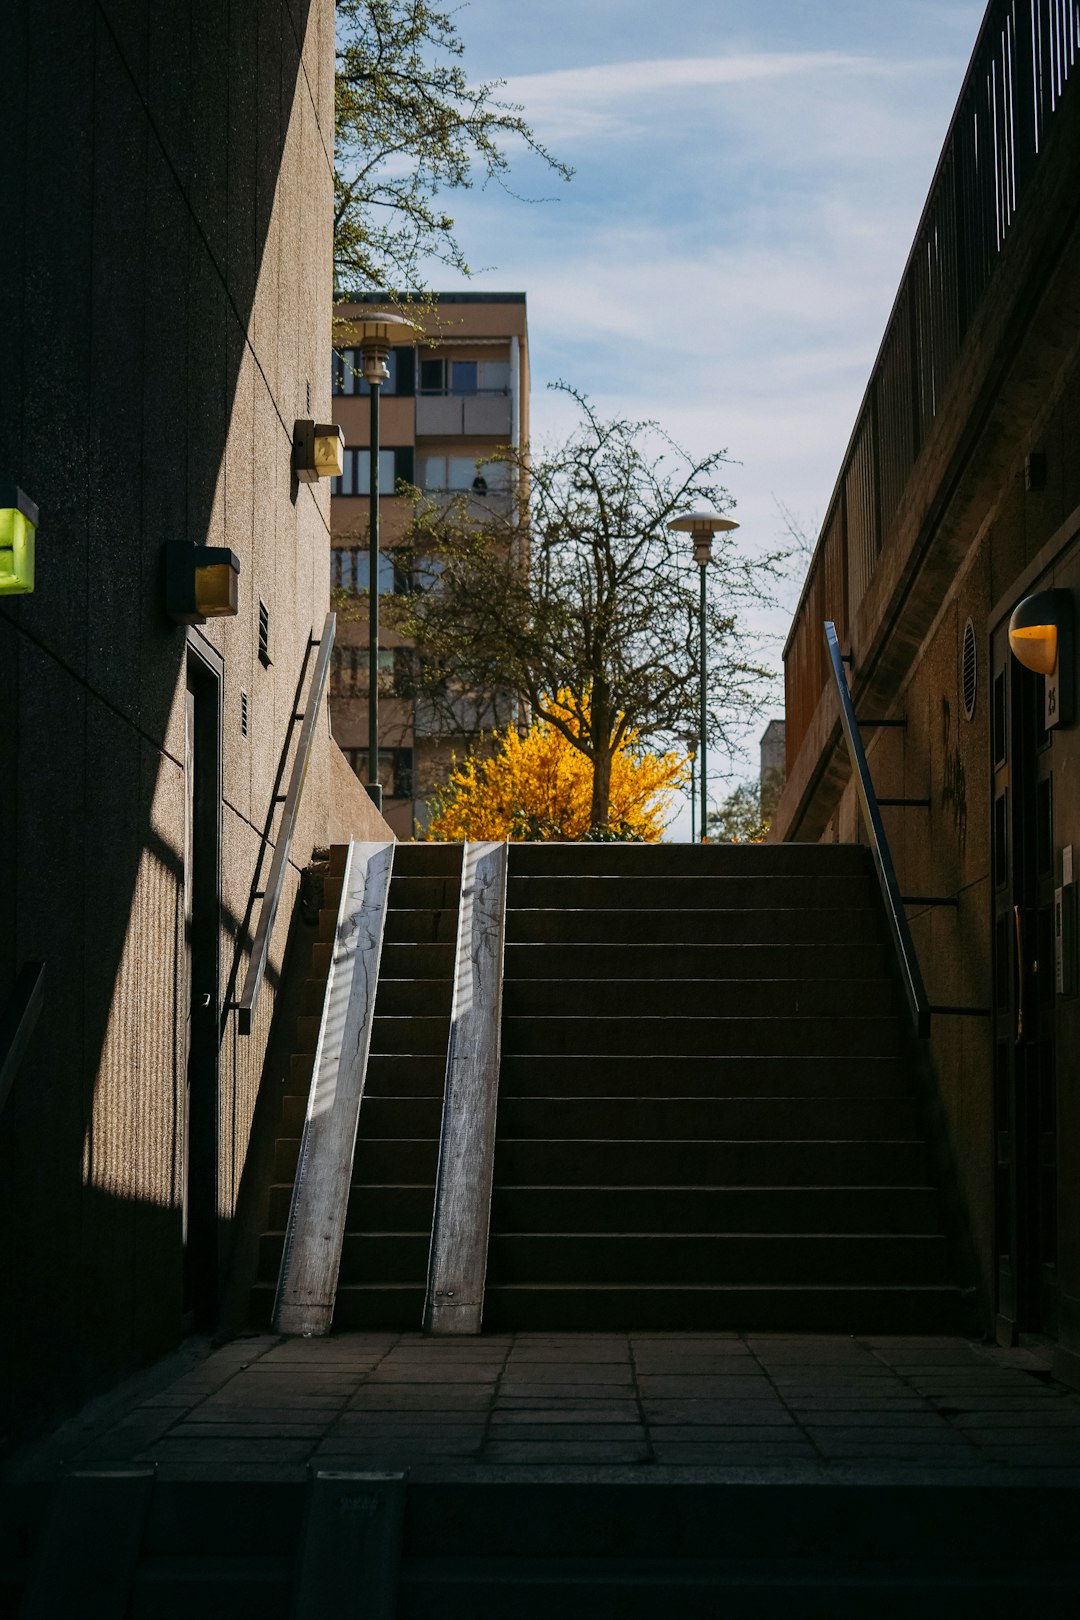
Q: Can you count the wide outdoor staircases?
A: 1